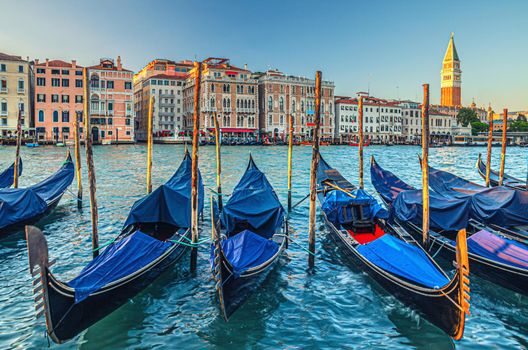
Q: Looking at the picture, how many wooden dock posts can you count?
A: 12